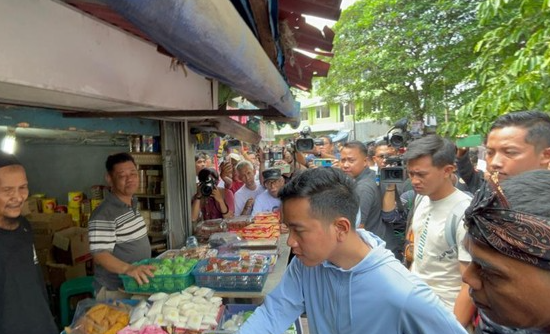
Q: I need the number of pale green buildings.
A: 1